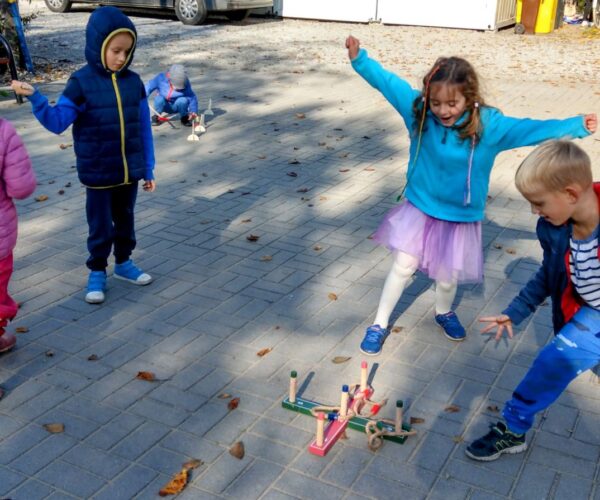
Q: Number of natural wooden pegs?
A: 5